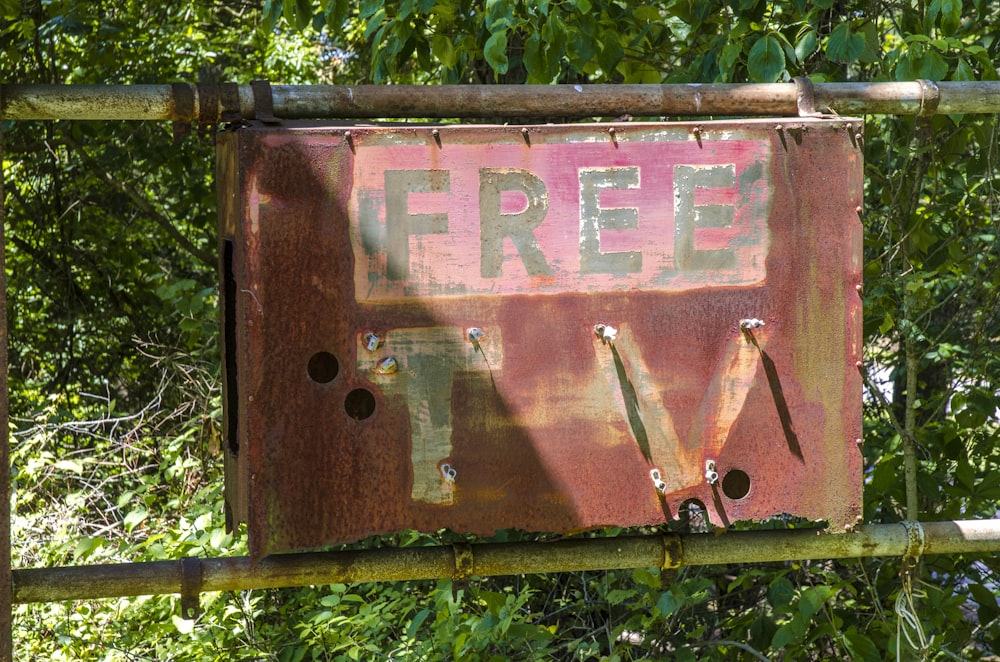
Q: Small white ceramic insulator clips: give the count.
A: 8